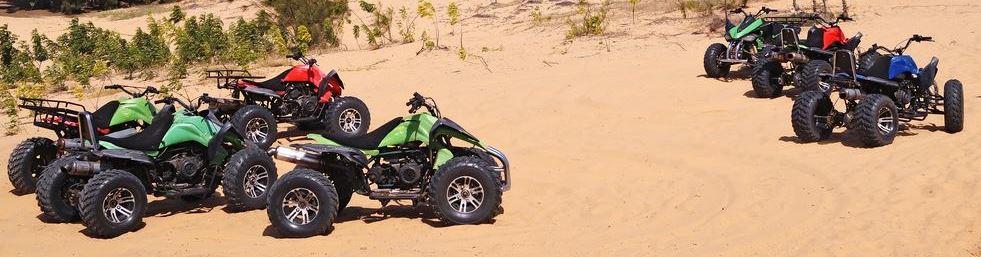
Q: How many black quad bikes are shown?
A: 0